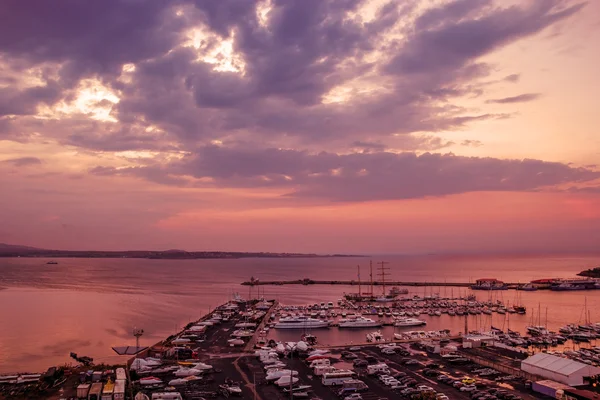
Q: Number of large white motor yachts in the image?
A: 3